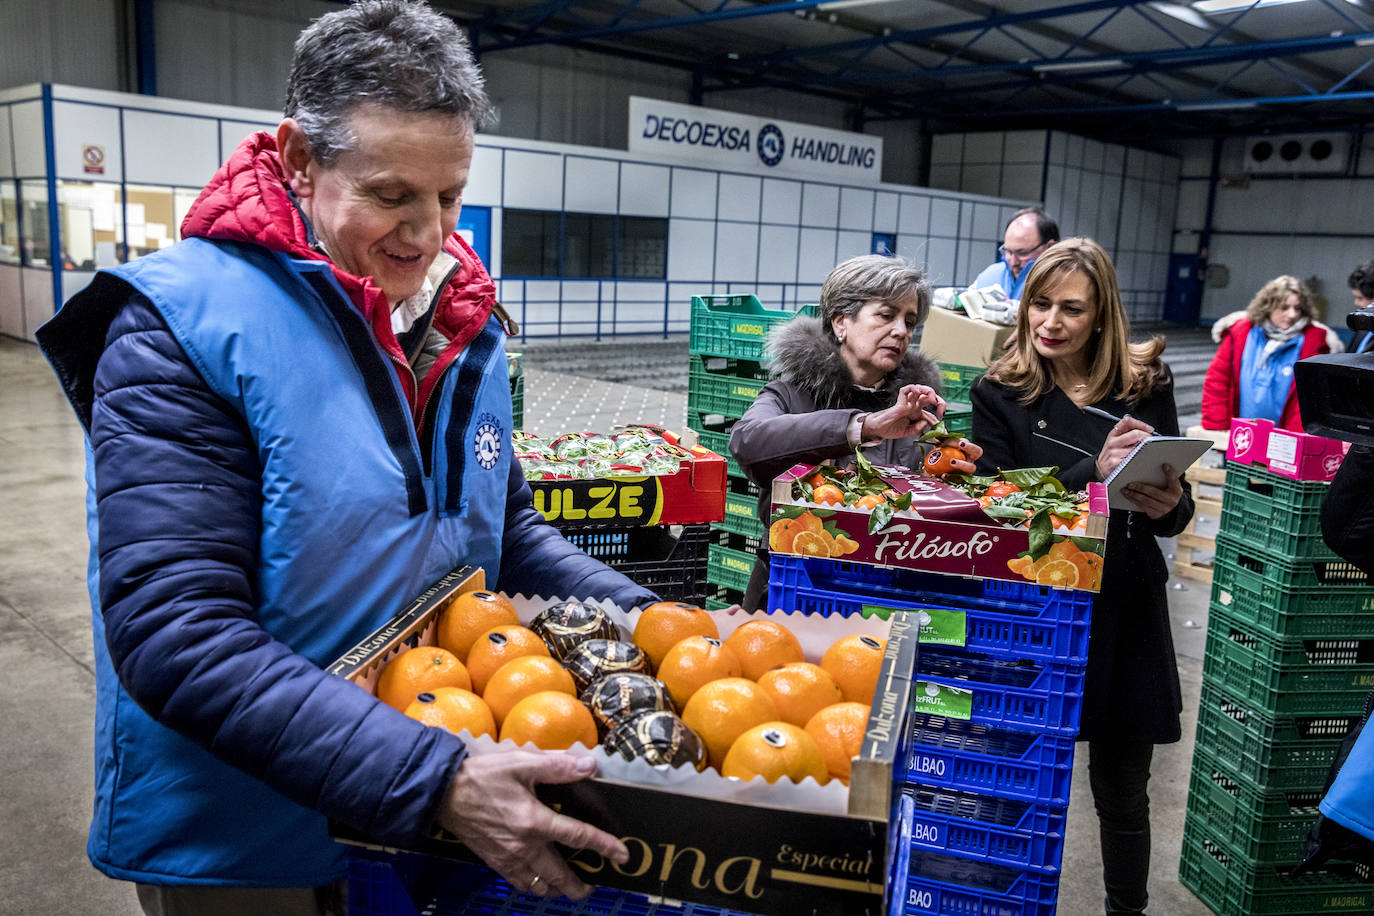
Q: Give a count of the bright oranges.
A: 14